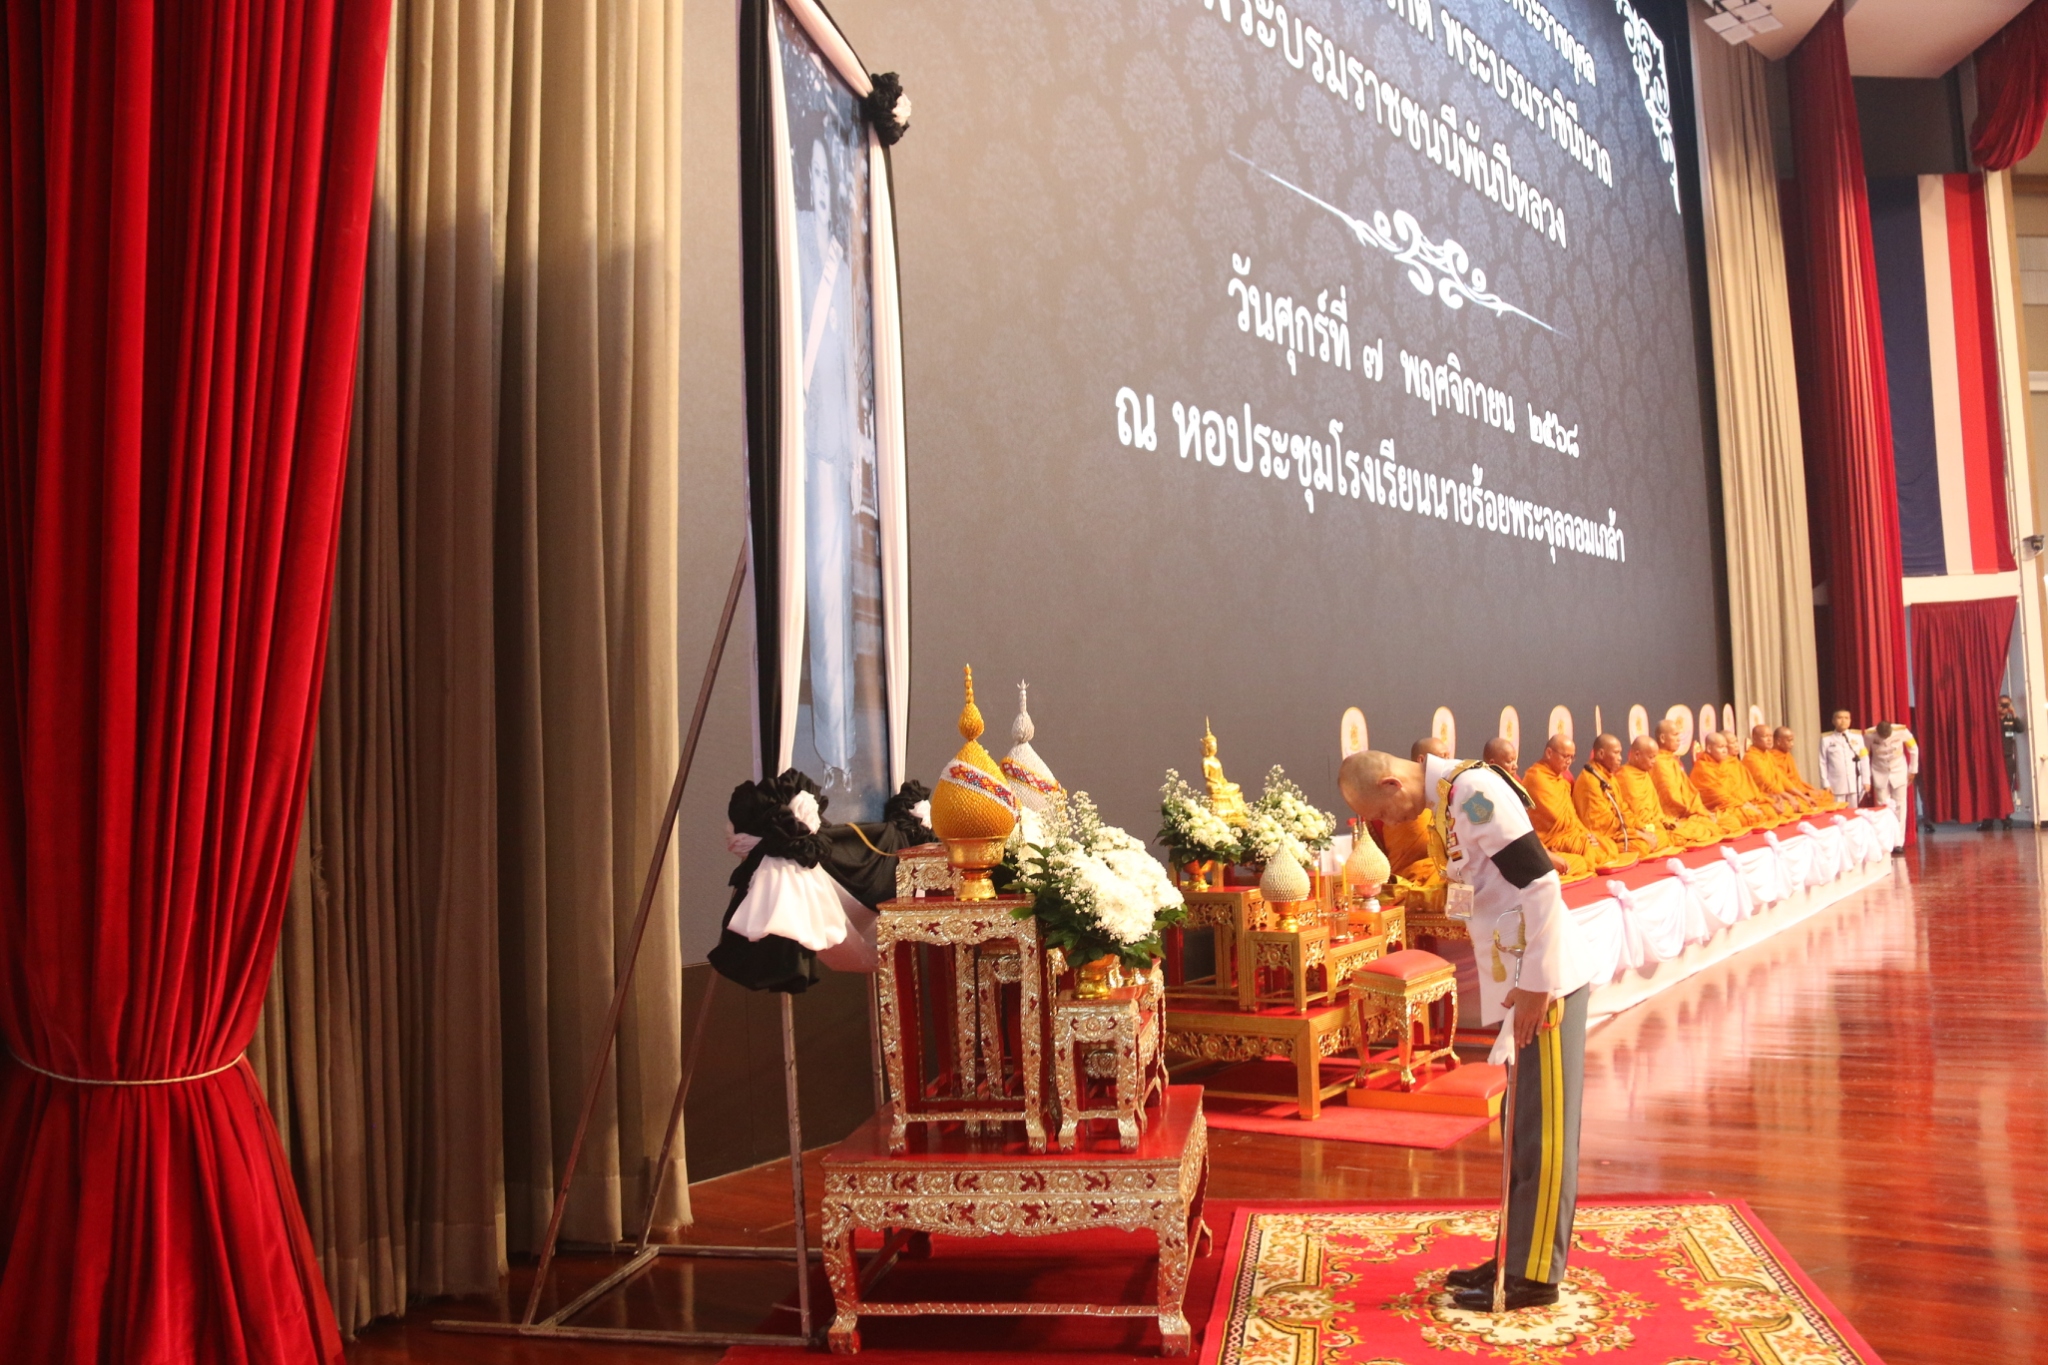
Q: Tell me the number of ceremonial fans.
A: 10